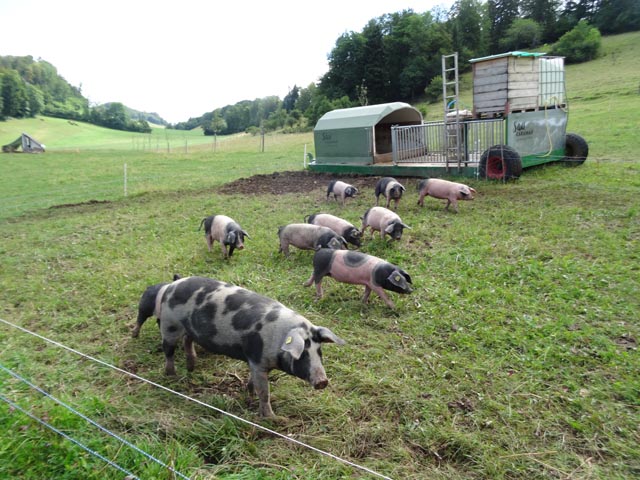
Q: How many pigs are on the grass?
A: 10